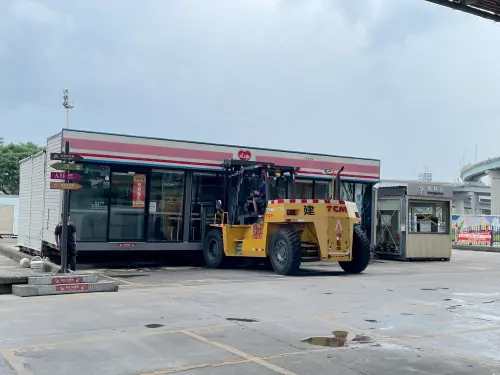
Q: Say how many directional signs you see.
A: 4